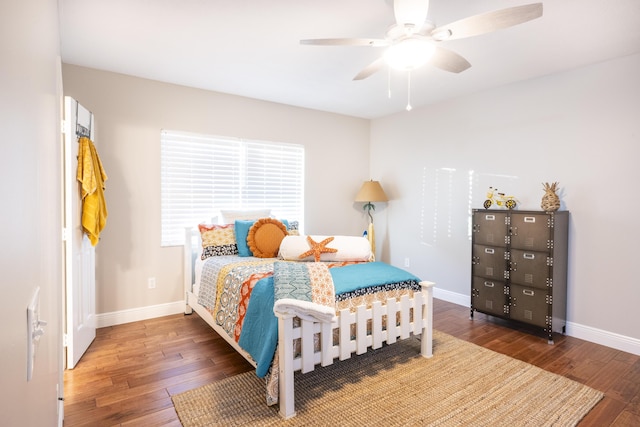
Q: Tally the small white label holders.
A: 6